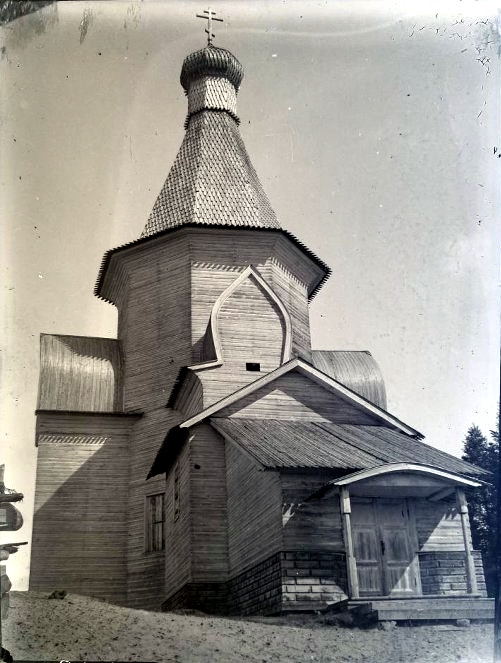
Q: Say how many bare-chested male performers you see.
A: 0